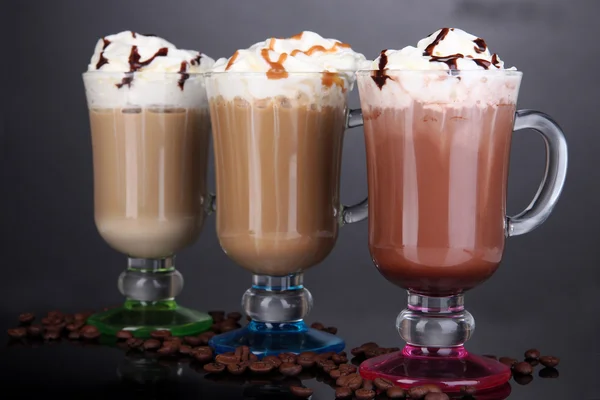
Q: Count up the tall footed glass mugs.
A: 3